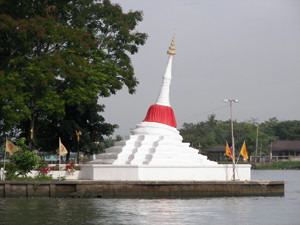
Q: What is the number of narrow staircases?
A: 2